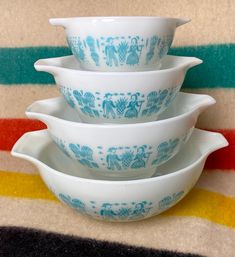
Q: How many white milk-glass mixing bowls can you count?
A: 4